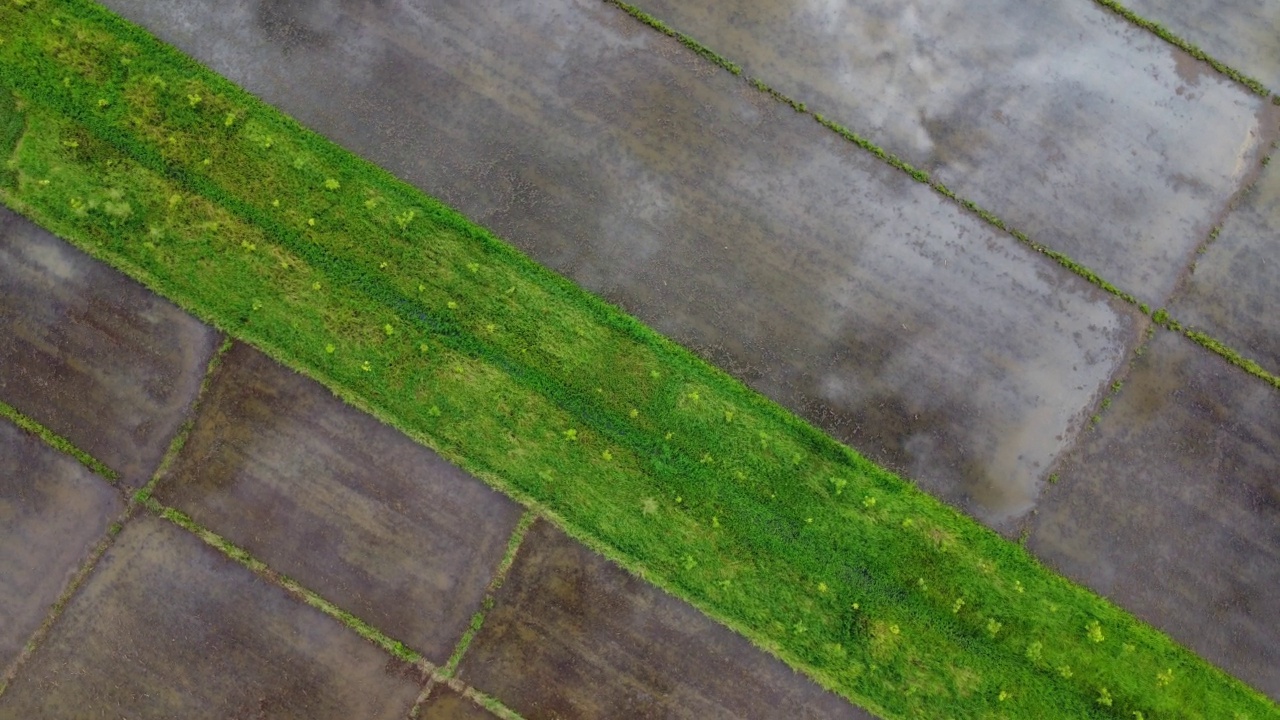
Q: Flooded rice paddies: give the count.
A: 11